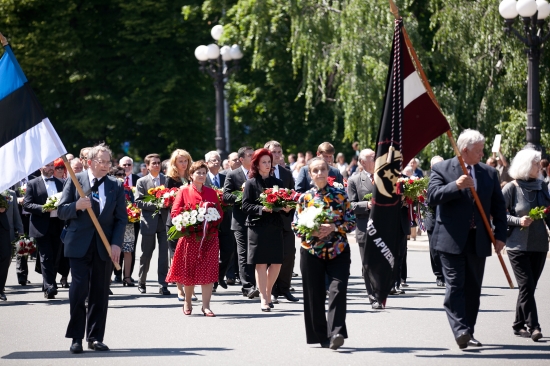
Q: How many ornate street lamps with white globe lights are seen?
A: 2